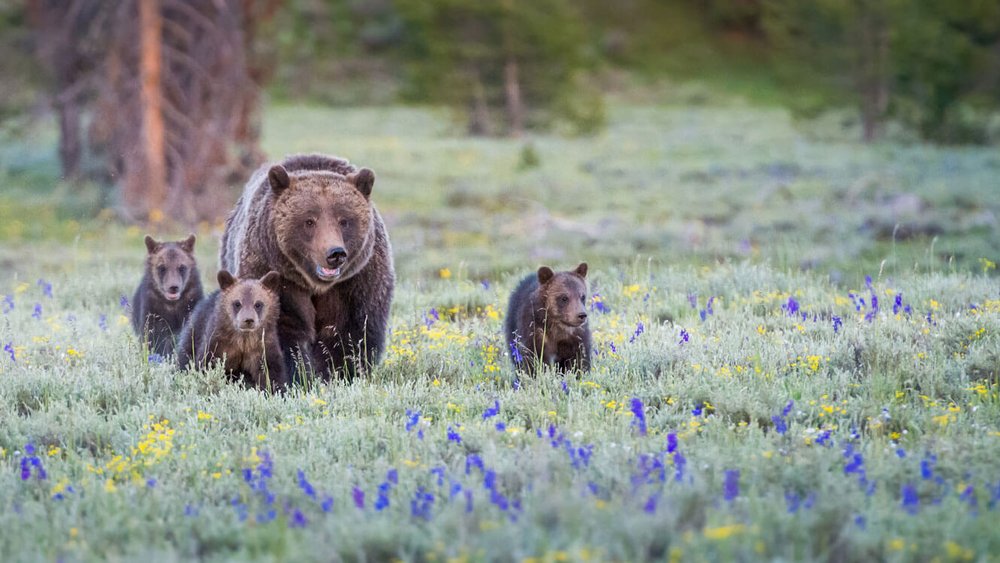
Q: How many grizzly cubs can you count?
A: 3